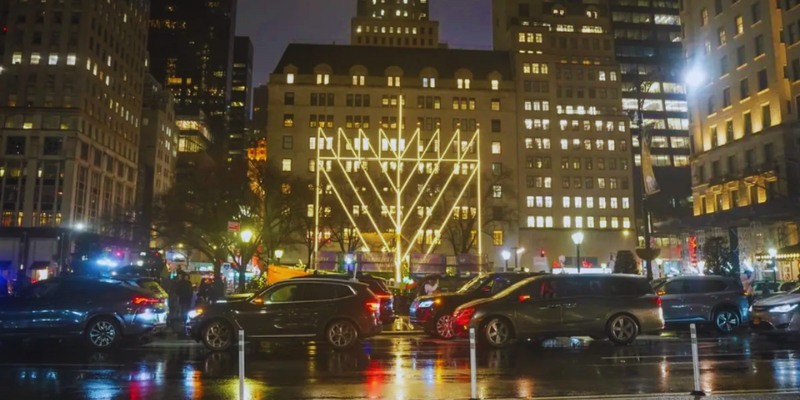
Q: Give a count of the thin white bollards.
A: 3